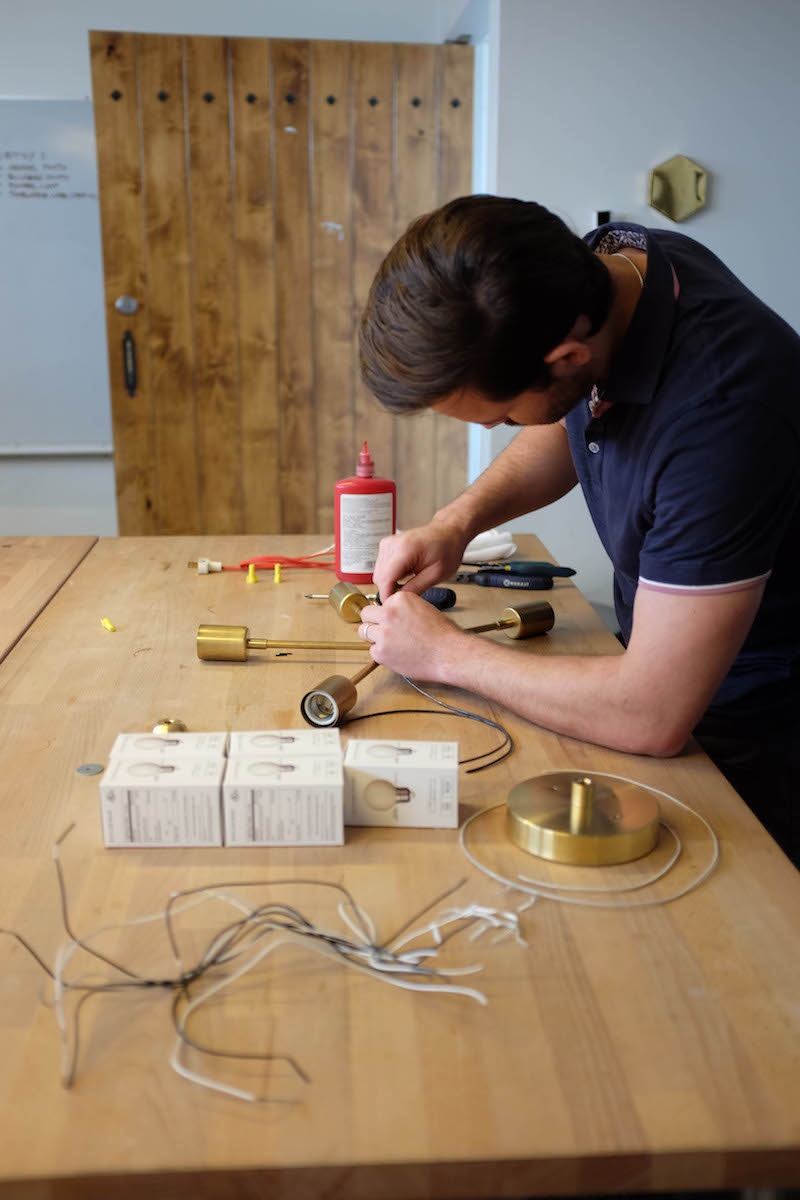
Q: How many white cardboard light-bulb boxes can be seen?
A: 5